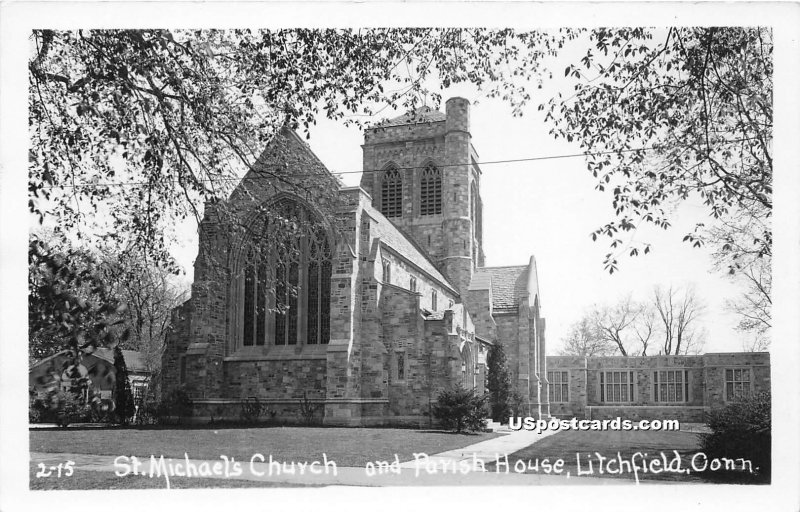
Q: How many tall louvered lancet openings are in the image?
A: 2